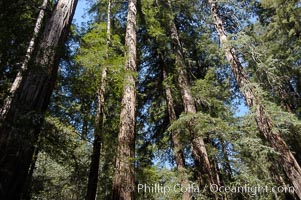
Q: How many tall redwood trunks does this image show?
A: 7